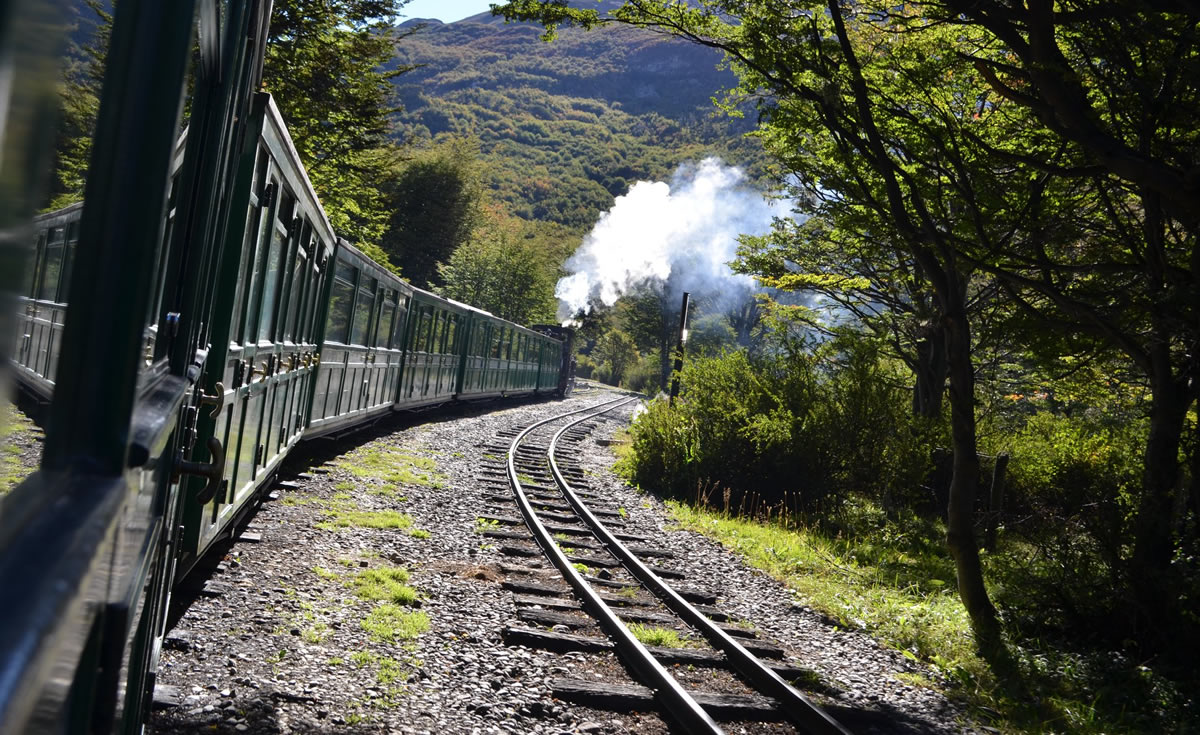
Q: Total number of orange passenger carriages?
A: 0